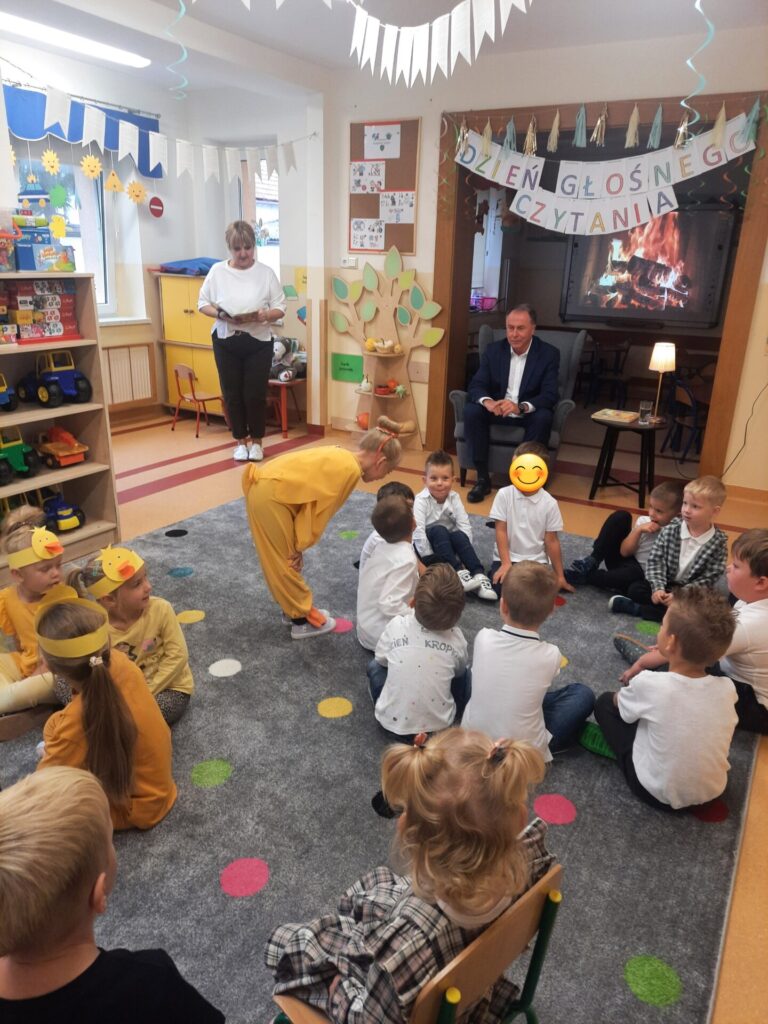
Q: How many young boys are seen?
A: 11